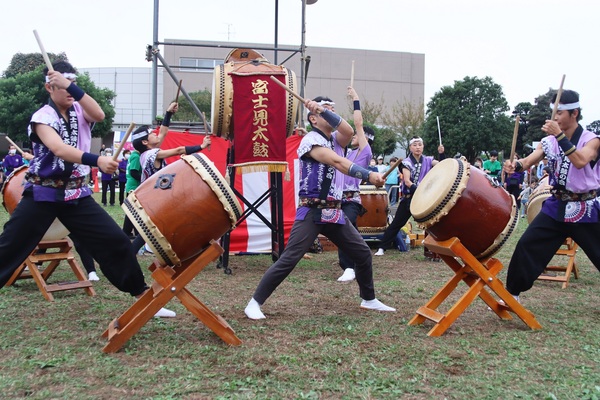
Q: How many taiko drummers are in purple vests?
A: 6